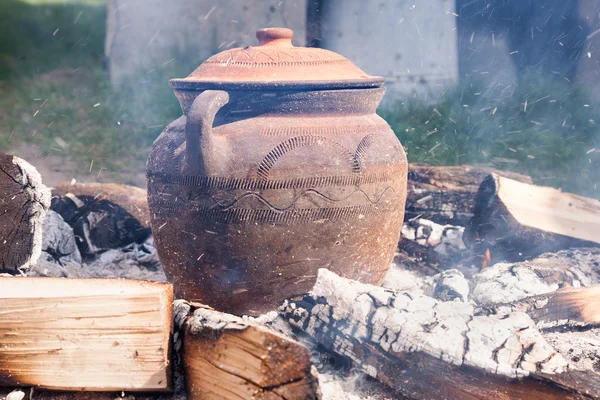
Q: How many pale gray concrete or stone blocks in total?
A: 2